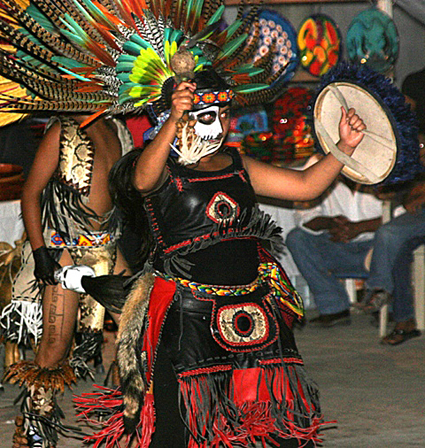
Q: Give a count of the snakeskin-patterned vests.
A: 1